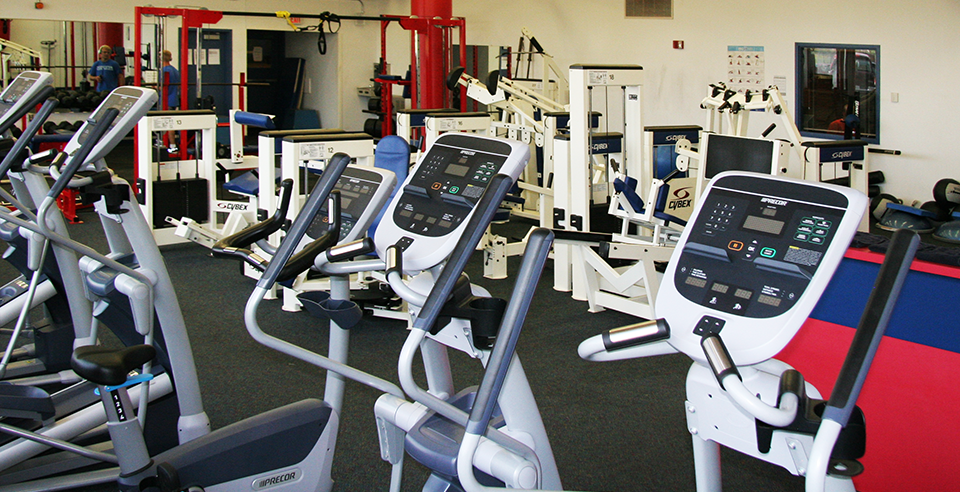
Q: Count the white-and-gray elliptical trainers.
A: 4